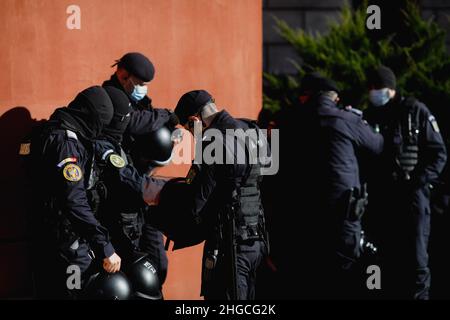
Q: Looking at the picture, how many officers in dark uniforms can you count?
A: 6